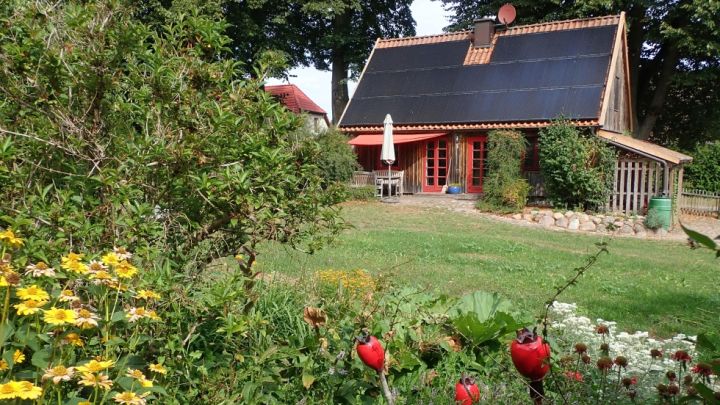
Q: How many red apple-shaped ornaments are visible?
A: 3